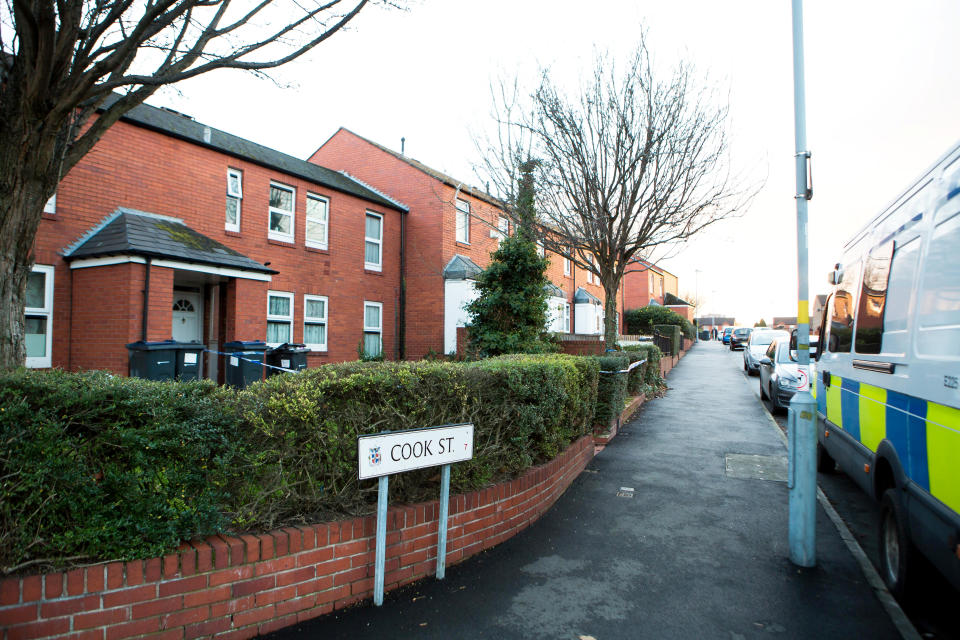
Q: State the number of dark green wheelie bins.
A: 4